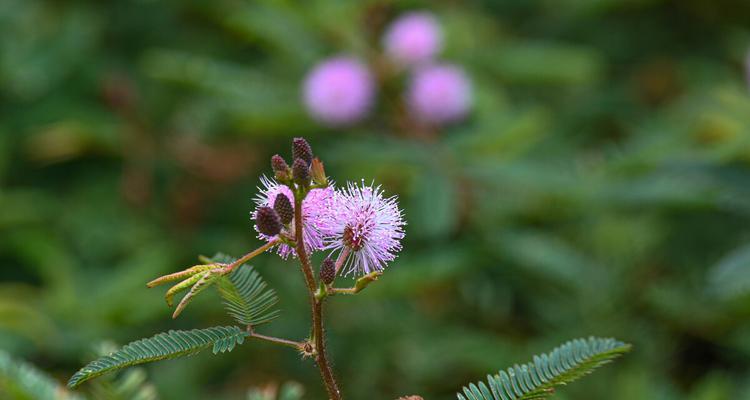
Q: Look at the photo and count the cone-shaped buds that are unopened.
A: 6